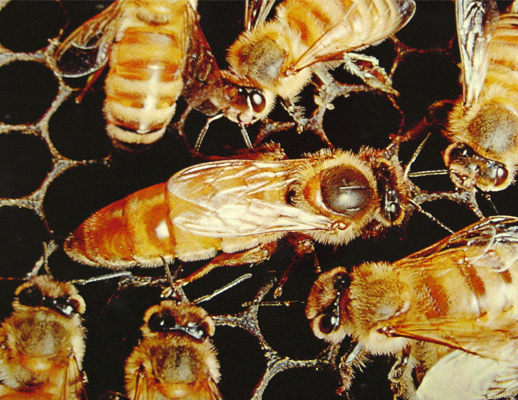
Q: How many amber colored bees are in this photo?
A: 7